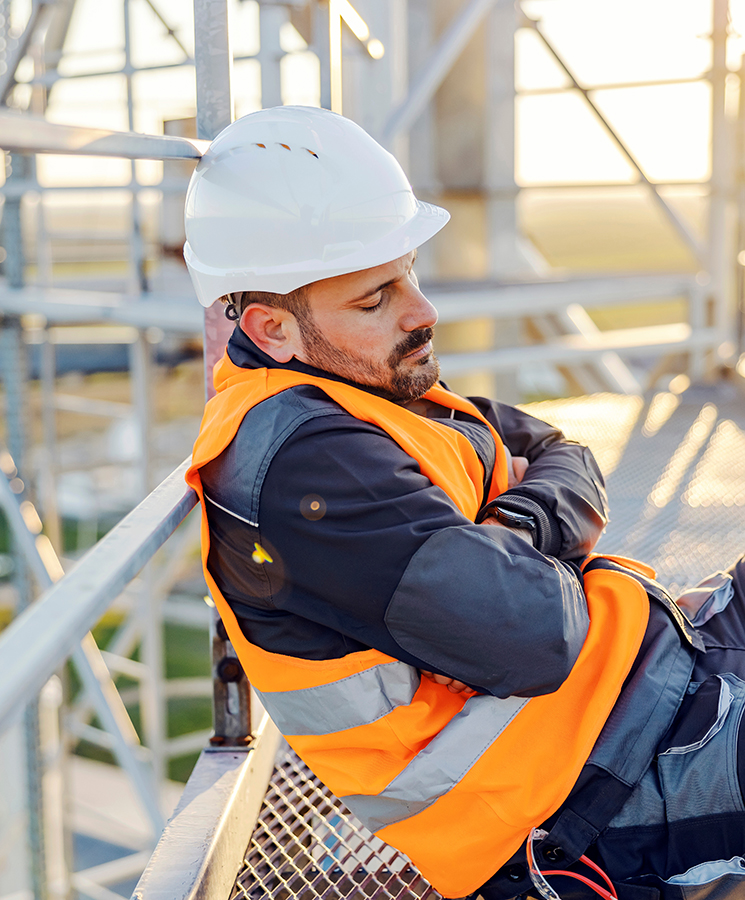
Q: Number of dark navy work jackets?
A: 1